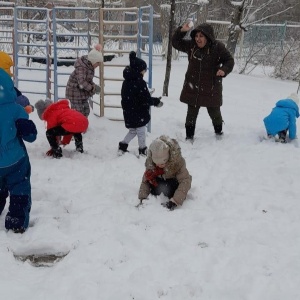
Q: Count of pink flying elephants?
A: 0